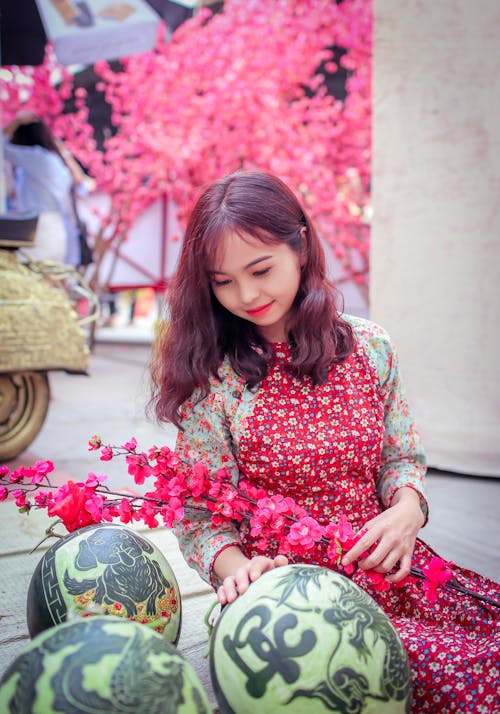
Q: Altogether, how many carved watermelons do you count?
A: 3